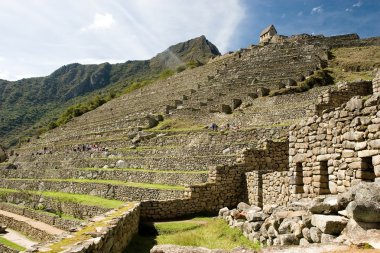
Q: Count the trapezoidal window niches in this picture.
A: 3